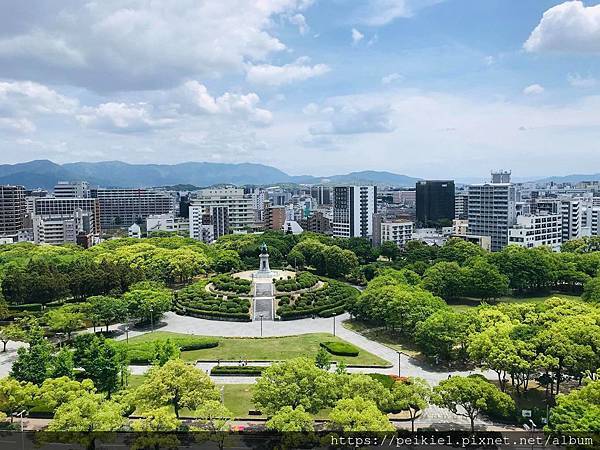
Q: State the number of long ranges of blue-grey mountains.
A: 1